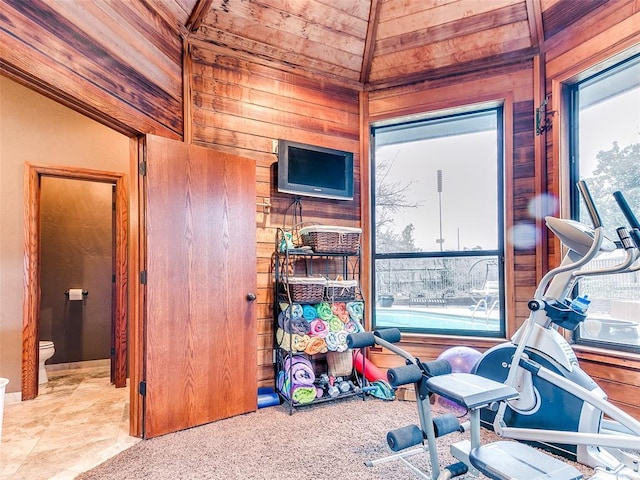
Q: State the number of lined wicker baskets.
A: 3